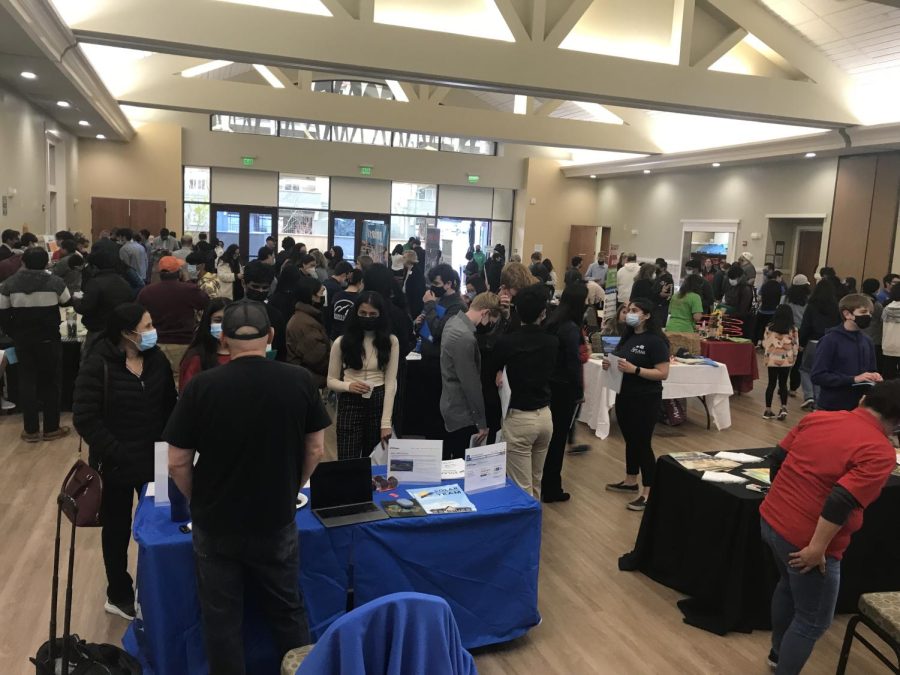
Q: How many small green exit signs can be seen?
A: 3